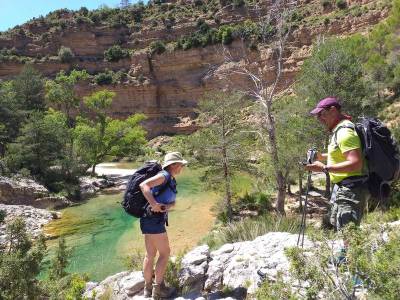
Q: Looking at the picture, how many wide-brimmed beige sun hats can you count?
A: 1